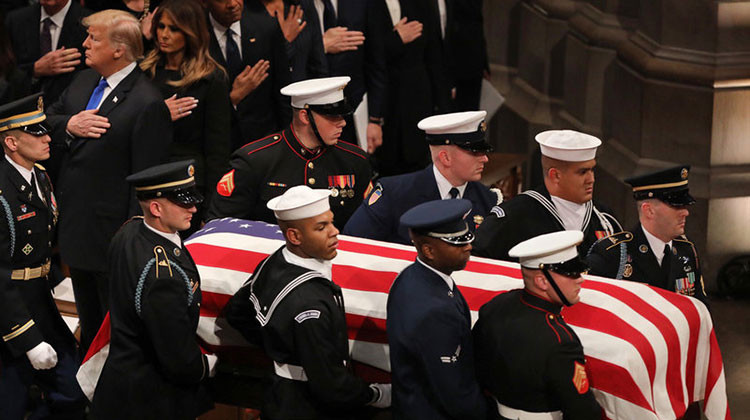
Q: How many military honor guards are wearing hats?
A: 9